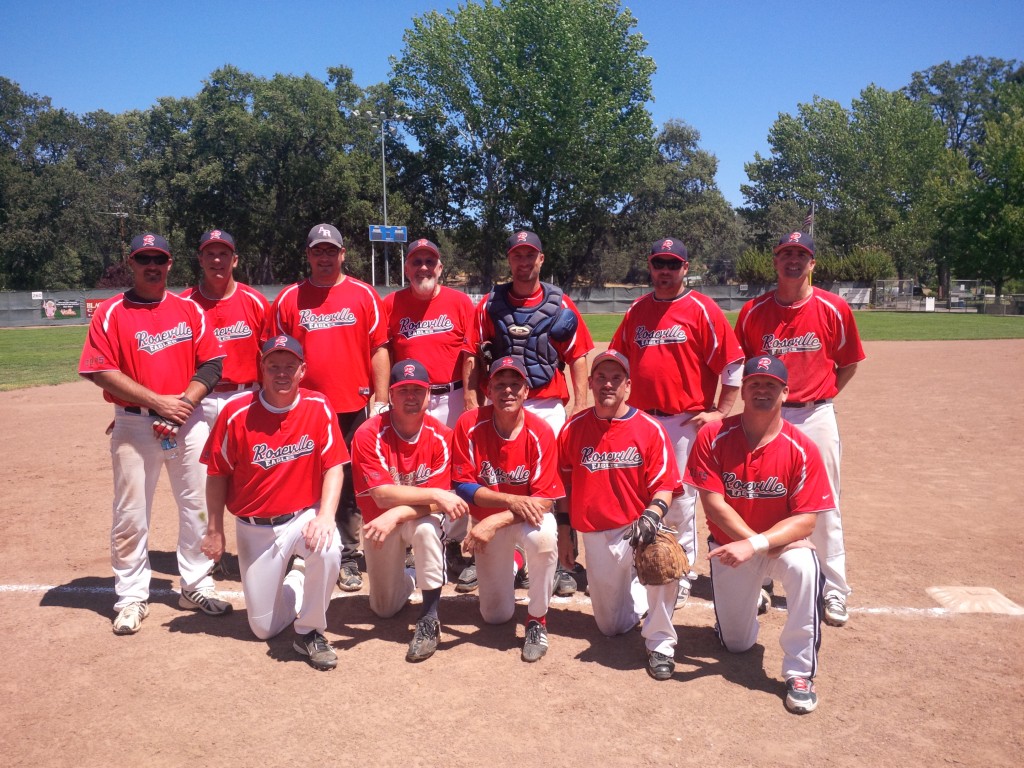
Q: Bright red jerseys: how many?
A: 12